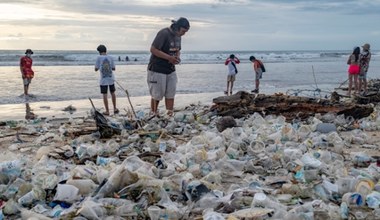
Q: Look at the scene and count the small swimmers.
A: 3